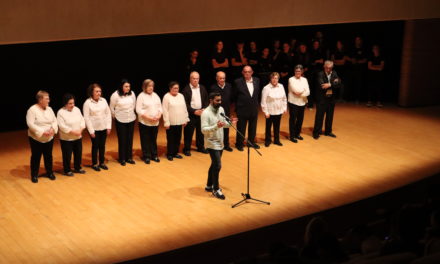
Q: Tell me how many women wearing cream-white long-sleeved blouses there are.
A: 8